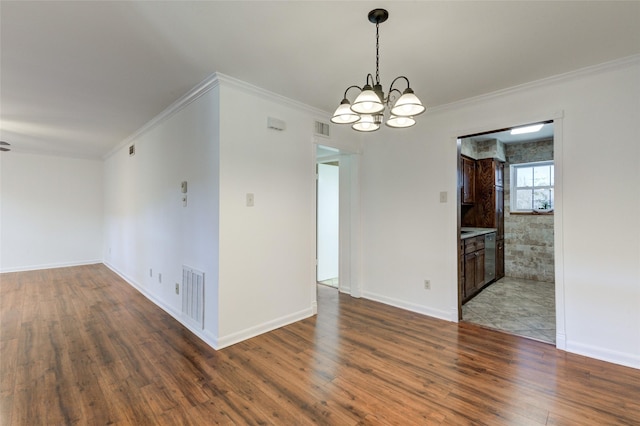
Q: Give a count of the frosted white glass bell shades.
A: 5